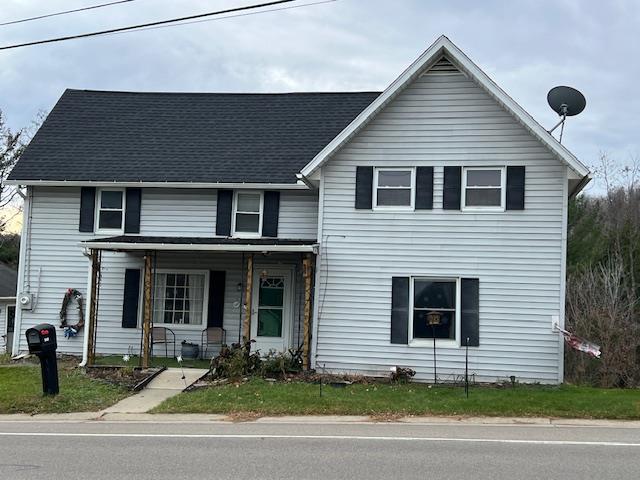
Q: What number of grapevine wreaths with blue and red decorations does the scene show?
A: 1